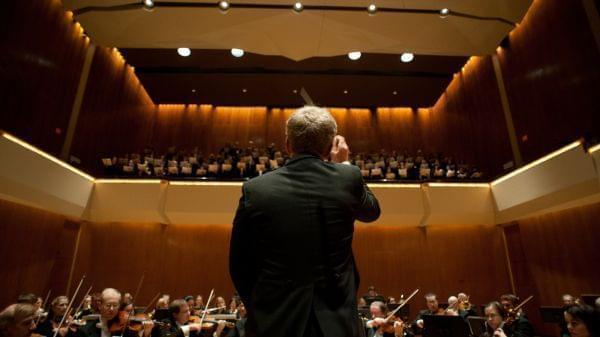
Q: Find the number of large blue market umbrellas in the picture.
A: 0